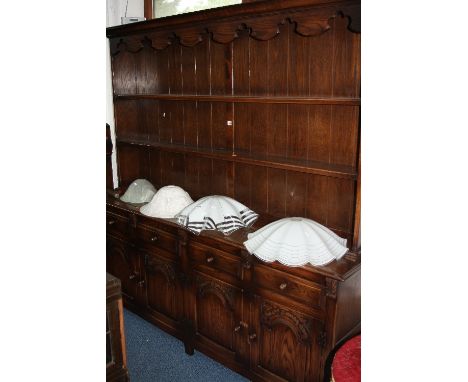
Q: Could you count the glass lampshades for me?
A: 4